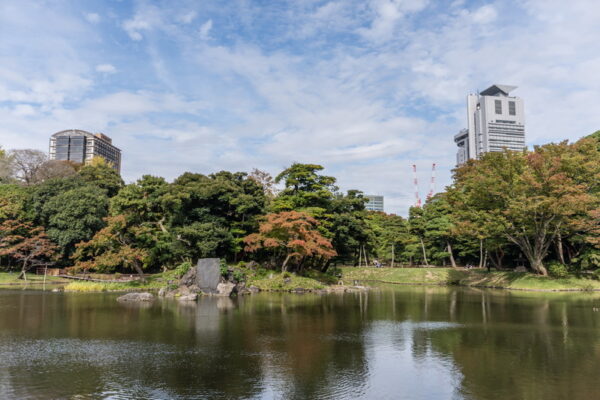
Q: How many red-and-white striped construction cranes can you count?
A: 2